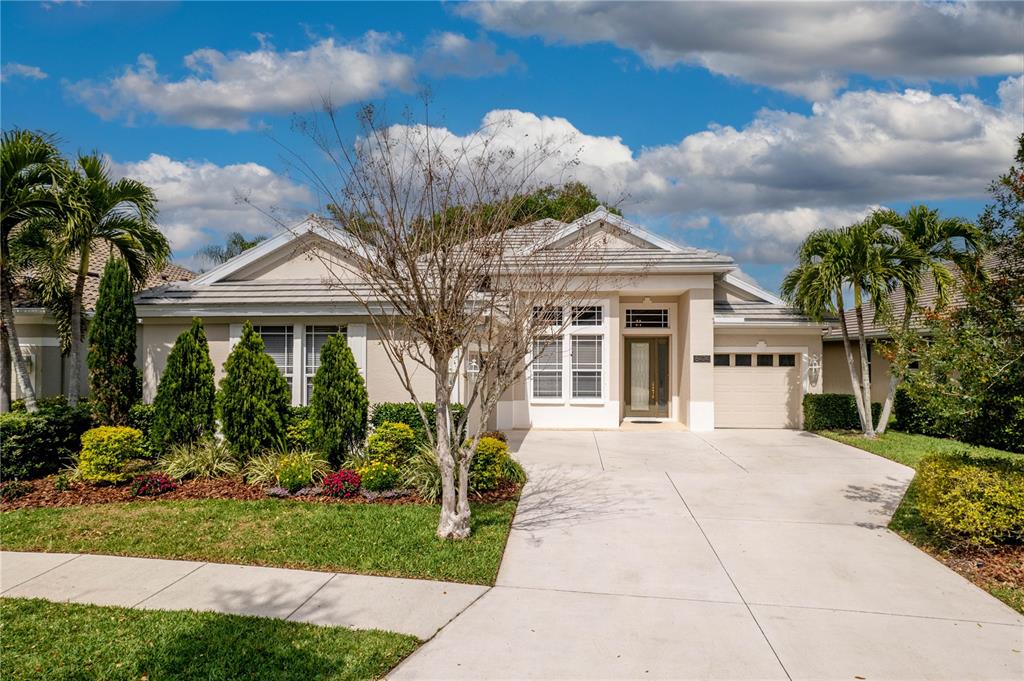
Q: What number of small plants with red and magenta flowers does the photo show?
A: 2